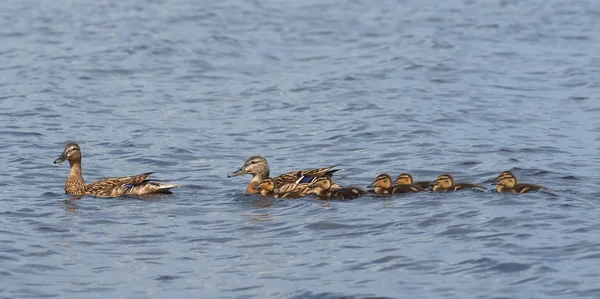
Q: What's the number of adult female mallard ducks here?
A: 2